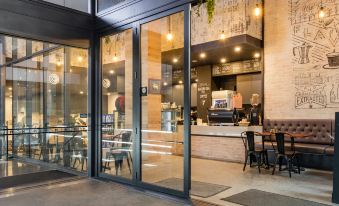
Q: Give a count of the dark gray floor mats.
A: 3